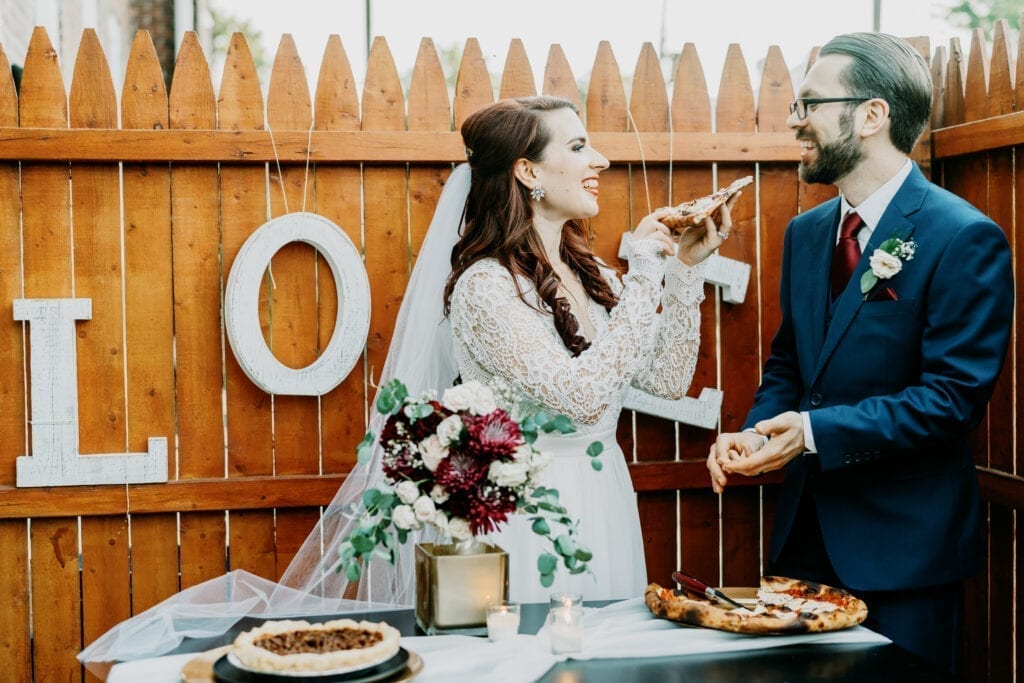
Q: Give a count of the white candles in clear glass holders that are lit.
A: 3